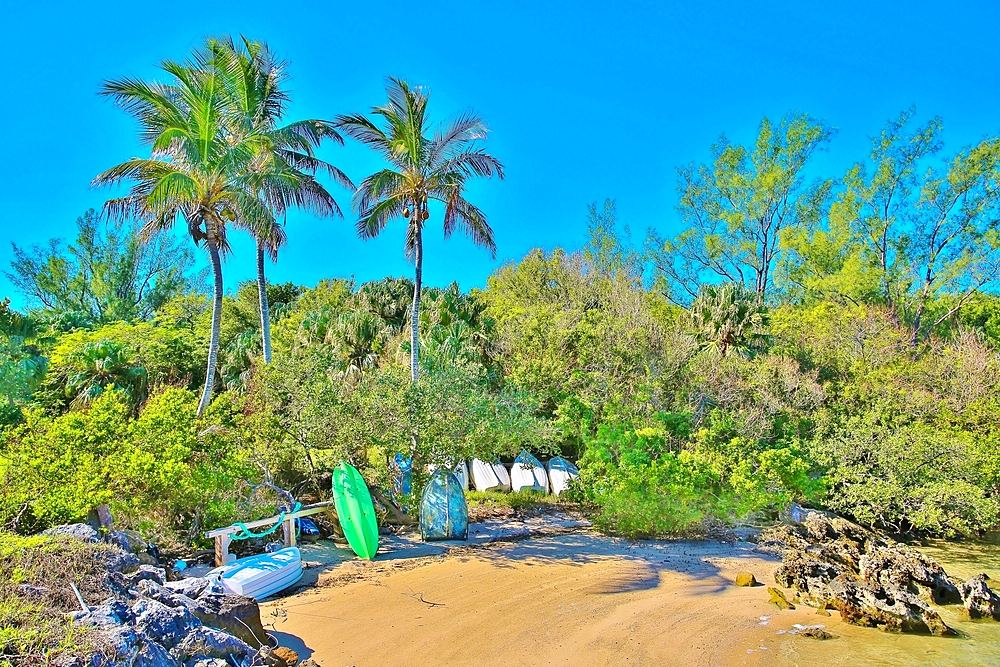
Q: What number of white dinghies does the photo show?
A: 5